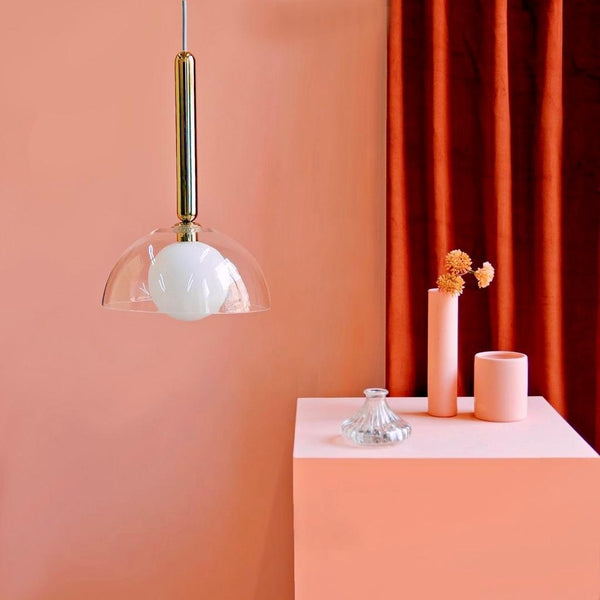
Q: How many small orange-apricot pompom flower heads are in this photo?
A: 3